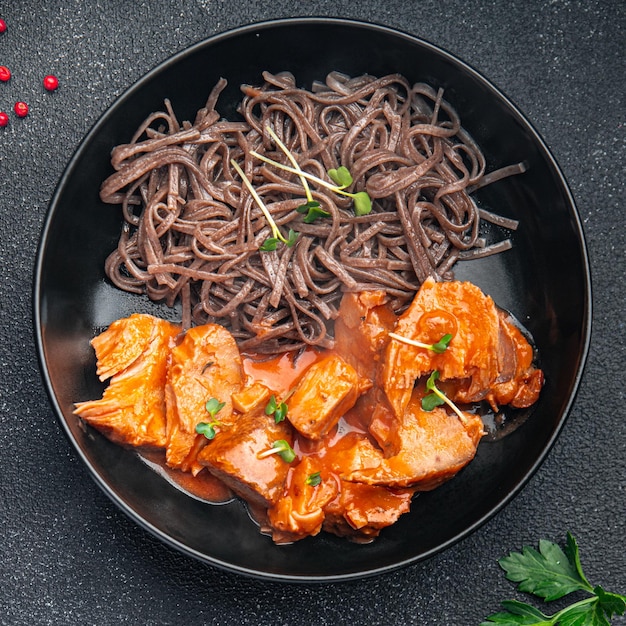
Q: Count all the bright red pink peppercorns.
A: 5